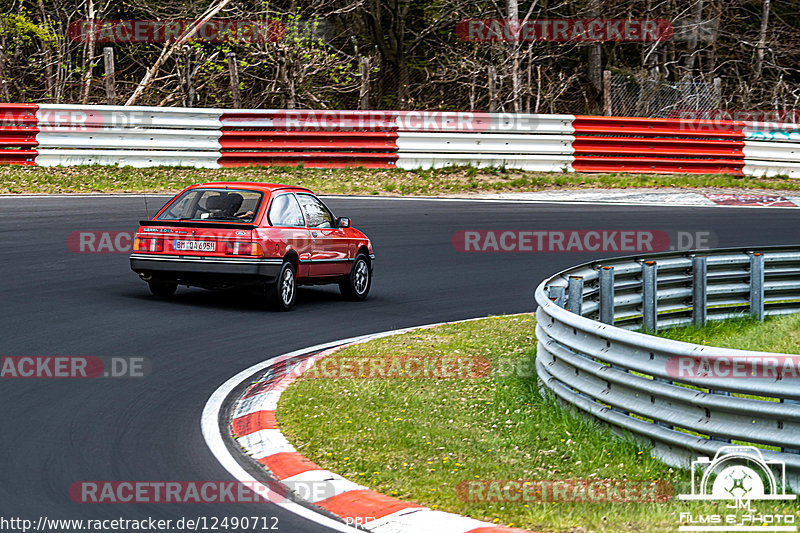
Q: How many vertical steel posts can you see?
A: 6